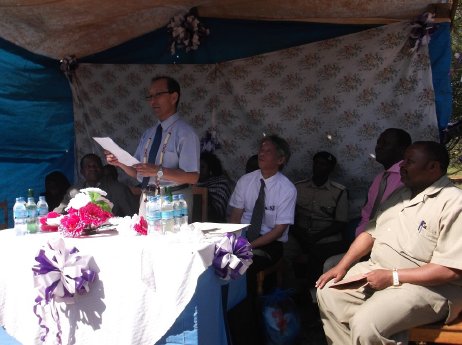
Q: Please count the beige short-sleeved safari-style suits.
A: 1